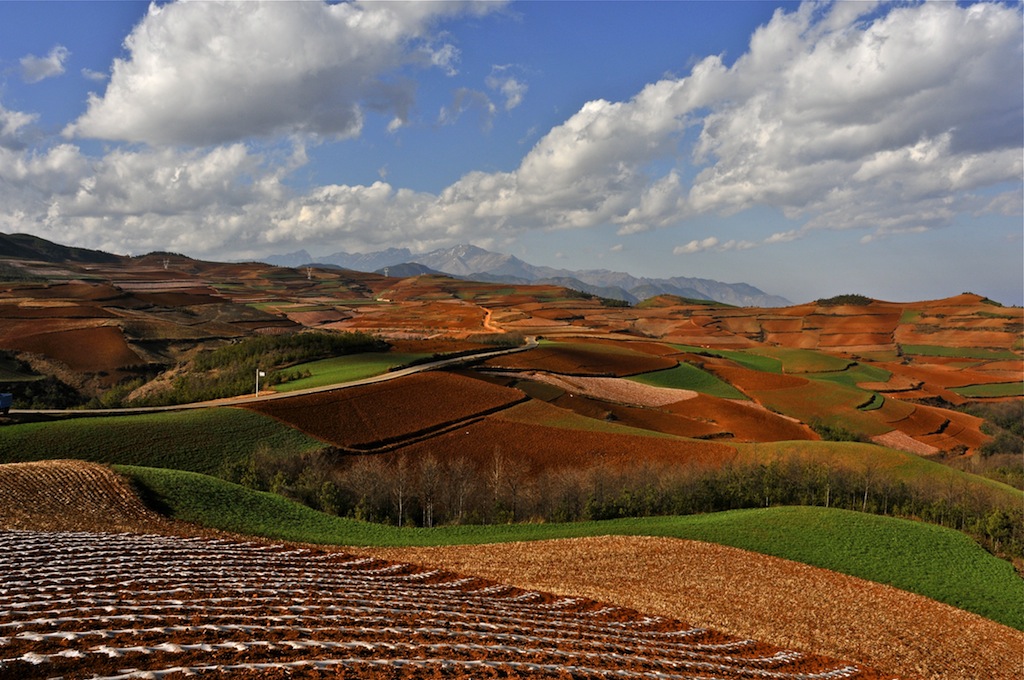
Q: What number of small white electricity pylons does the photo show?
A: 3